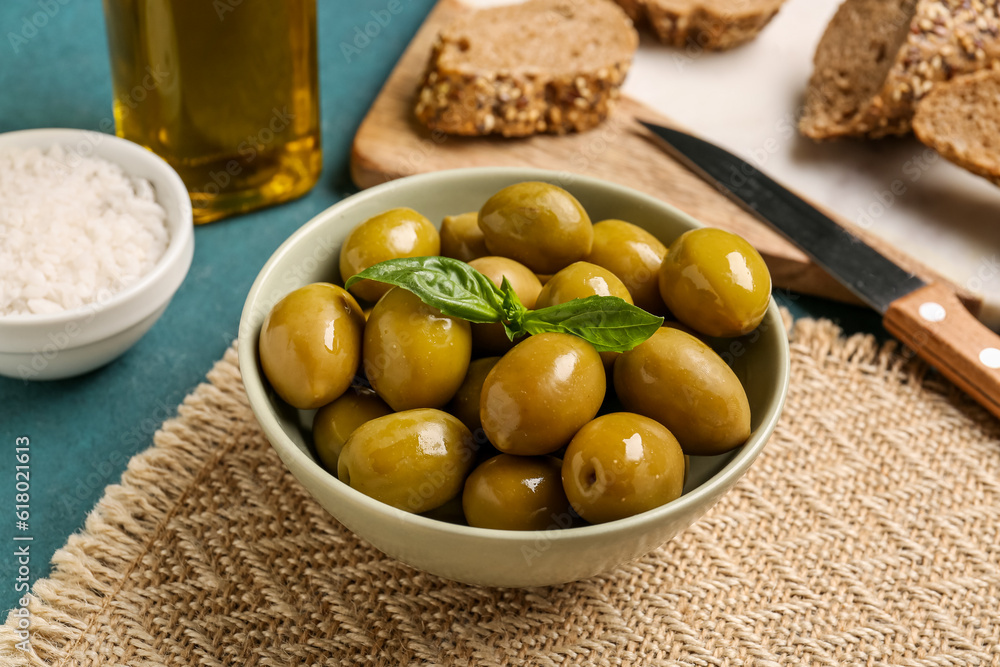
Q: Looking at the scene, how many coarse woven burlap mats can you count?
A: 1